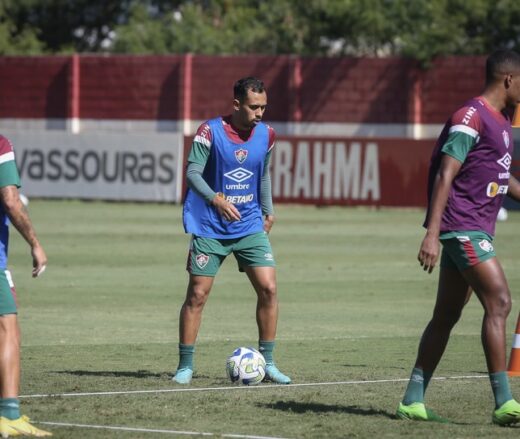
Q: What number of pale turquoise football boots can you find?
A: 2